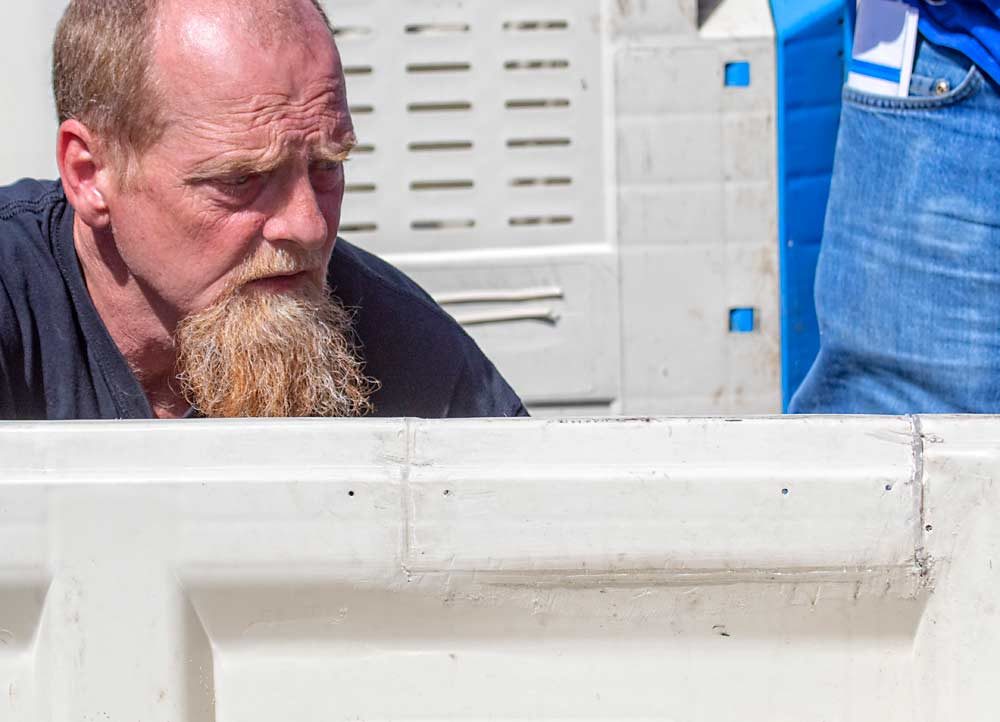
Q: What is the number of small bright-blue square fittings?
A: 2